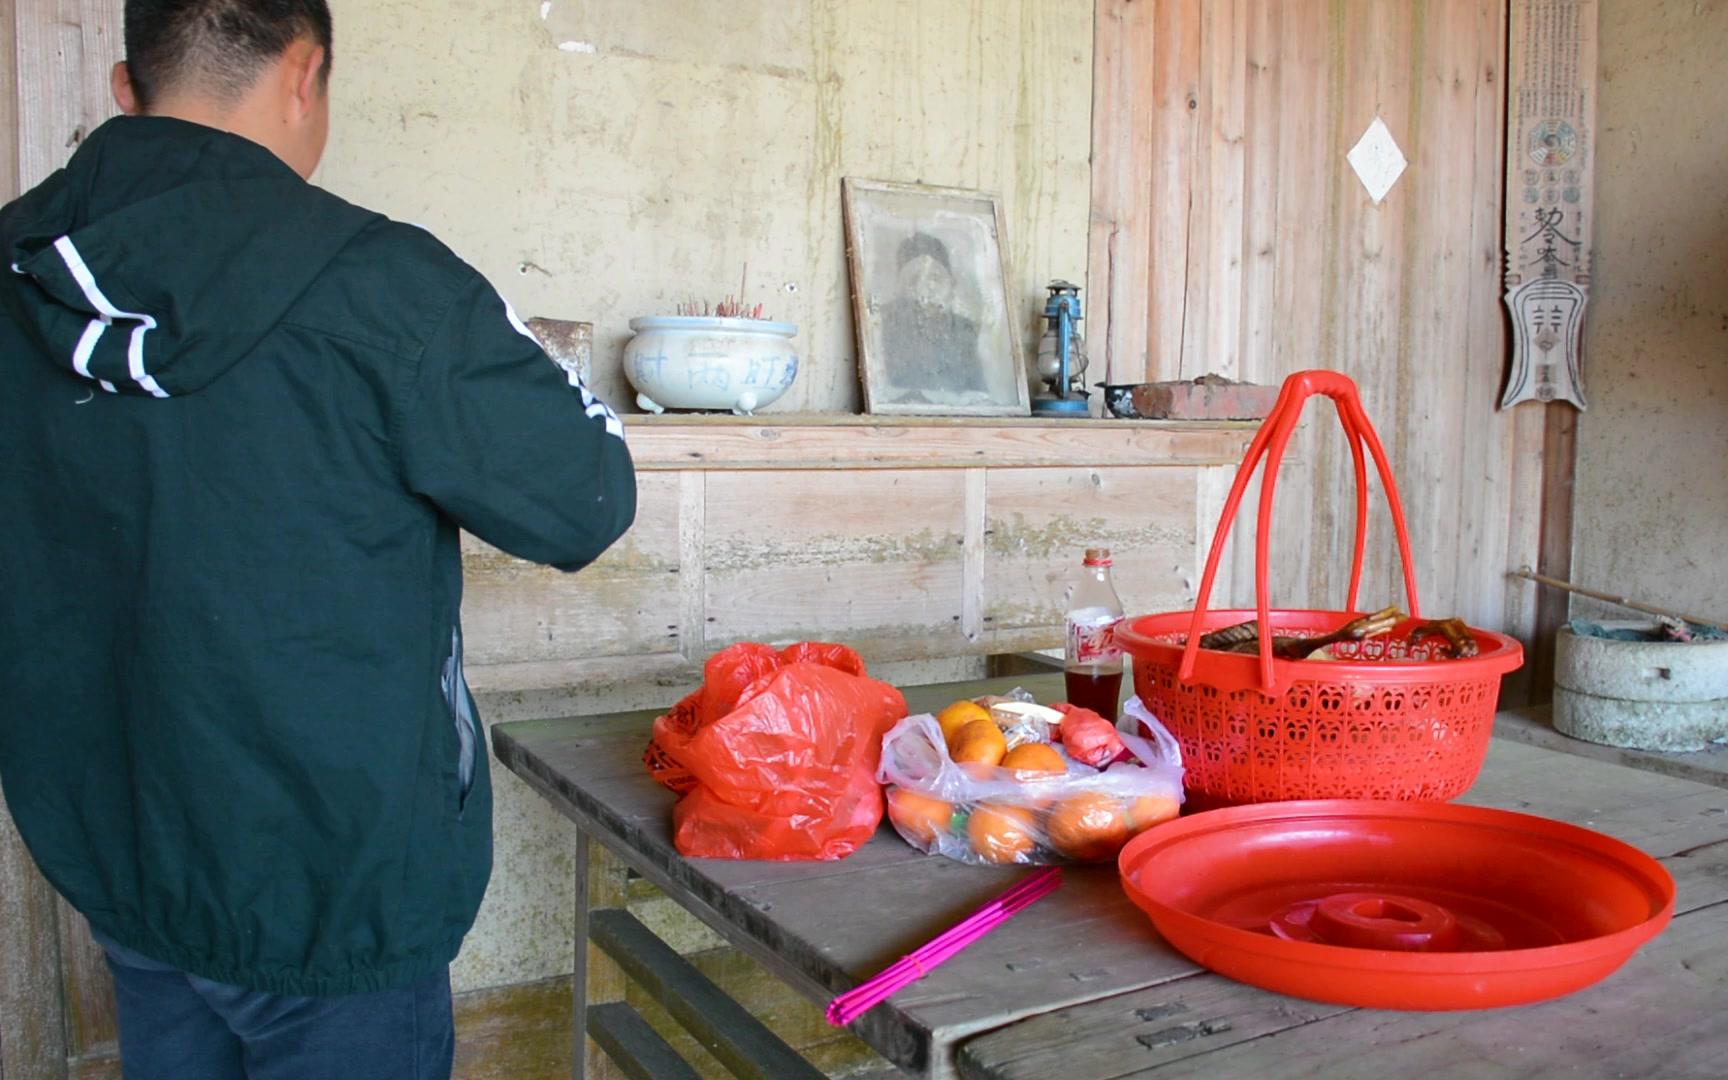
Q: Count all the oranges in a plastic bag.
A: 7